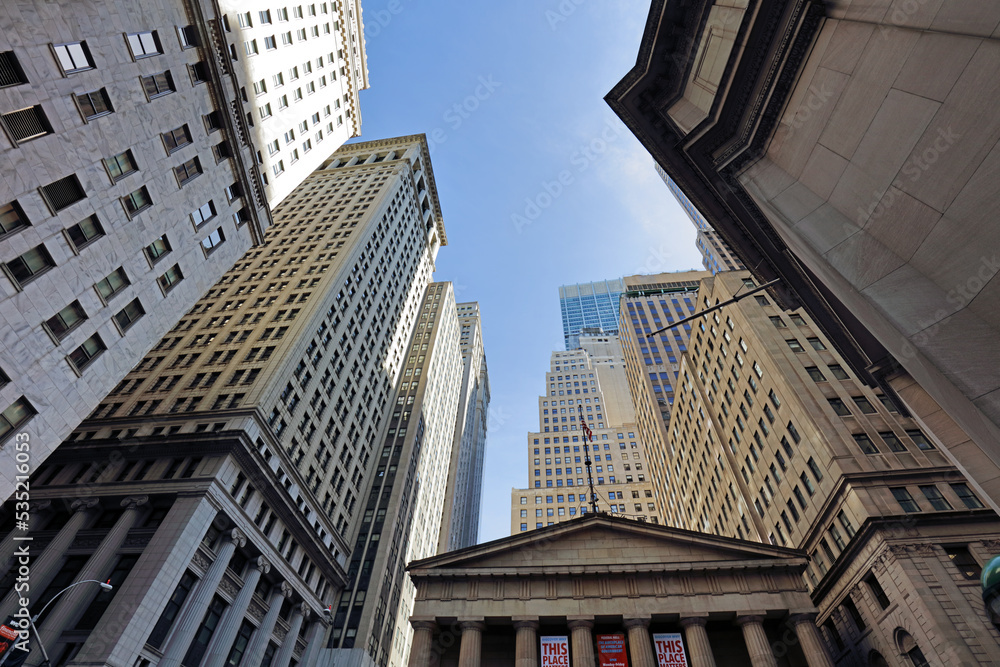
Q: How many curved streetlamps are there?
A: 1